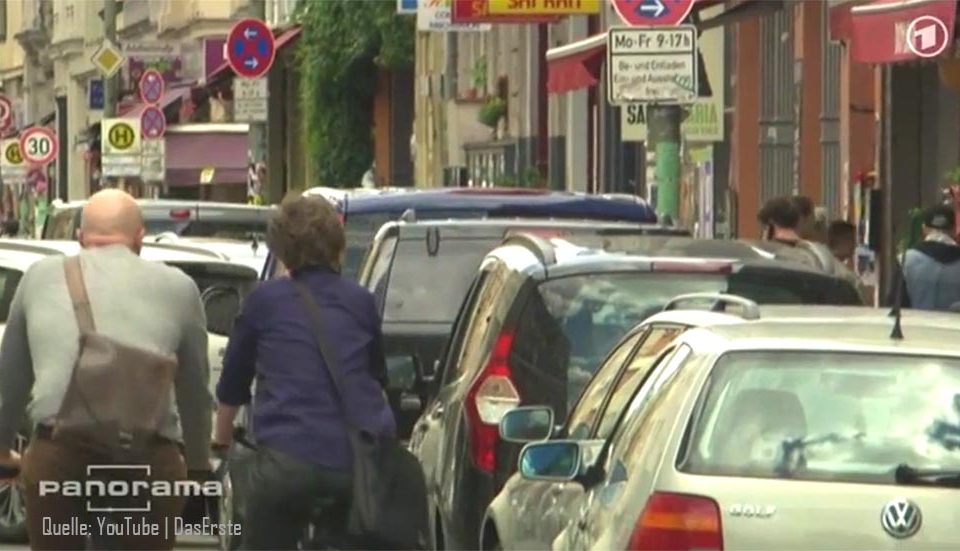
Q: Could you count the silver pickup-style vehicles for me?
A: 0